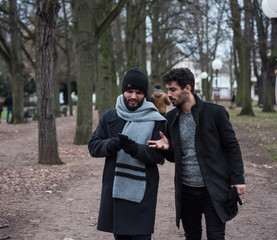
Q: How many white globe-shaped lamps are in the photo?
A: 3